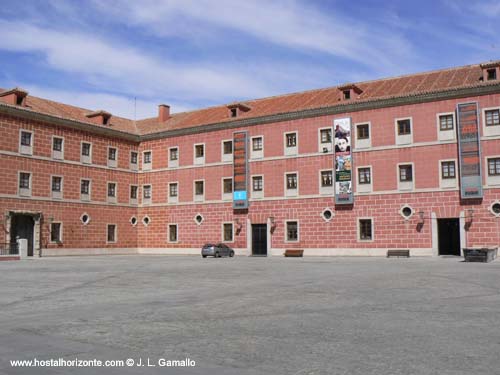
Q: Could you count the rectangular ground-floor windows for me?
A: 6